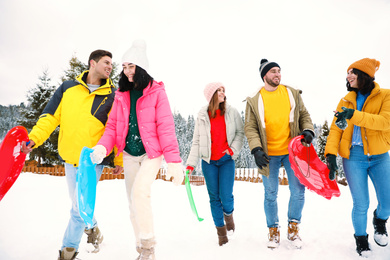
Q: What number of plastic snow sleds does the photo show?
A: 4